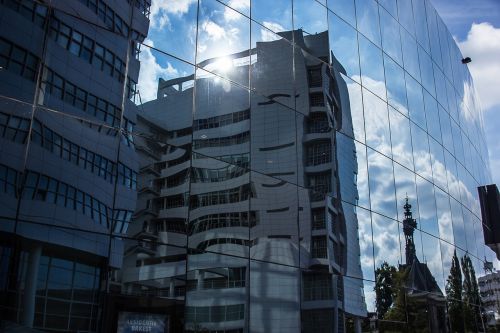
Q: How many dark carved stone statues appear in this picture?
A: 0